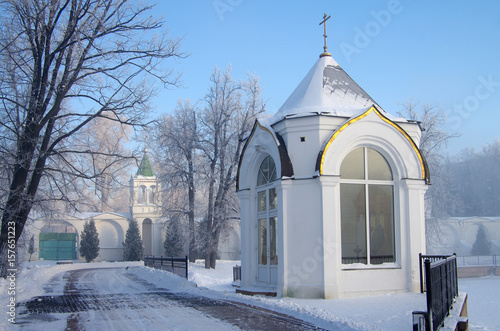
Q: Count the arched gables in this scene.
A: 2